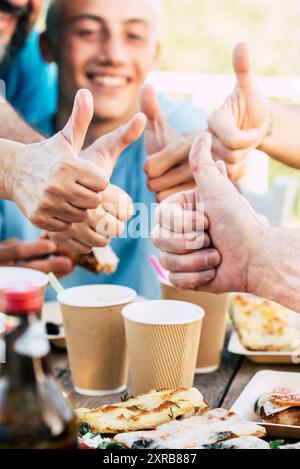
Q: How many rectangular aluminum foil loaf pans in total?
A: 0